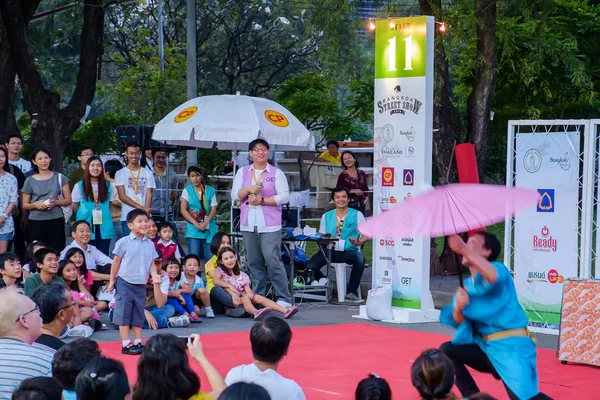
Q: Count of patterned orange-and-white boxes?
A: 1